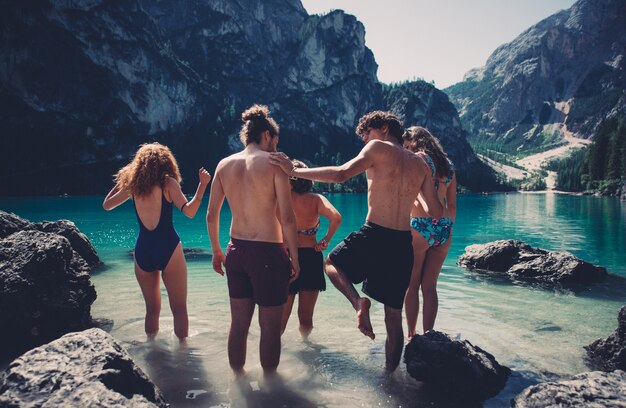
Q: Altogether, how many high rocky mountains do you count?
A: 2